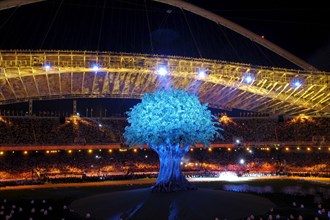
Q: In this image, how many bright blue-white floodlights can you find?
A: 6